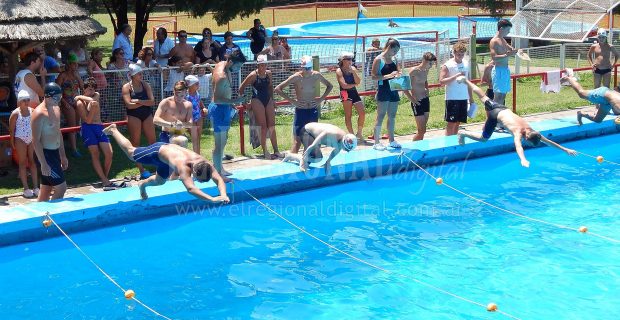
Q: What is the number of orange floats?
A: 6